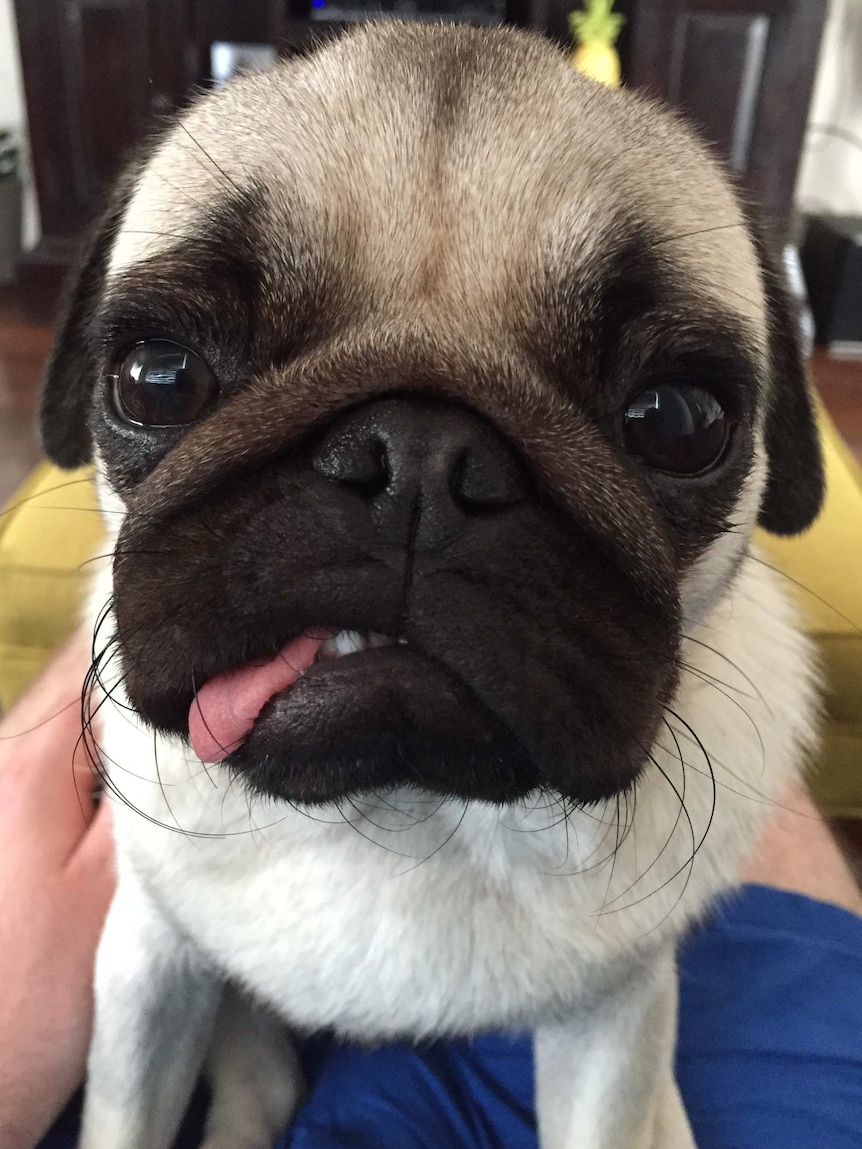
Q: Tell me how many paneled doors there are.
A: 2